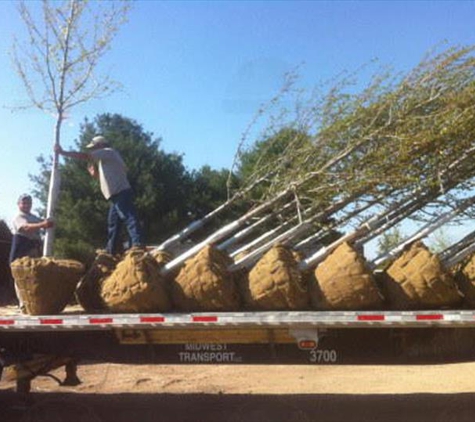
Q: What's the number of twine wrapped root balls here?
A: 8